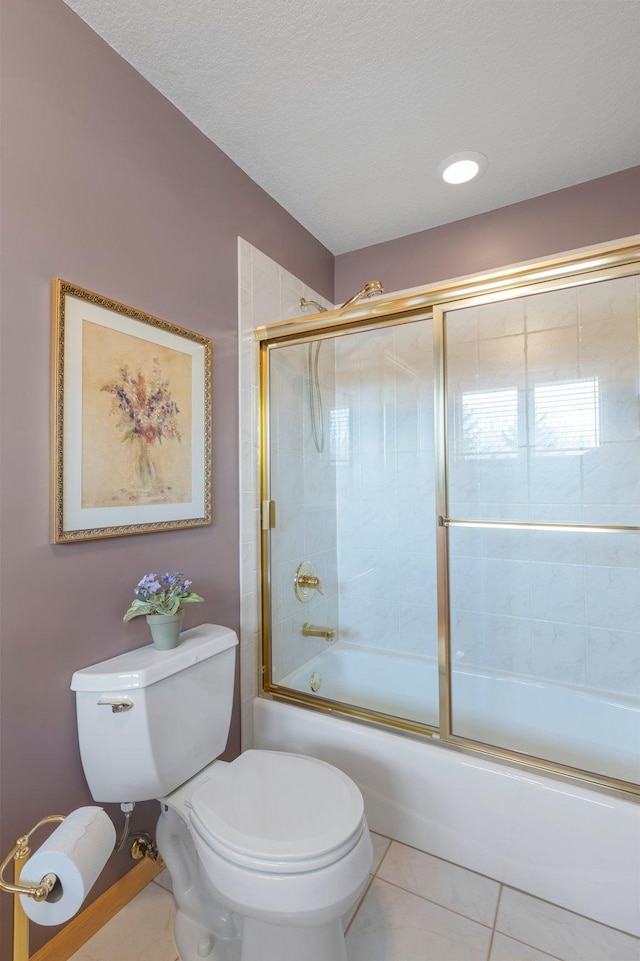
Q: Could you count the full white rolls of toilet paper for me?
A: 1